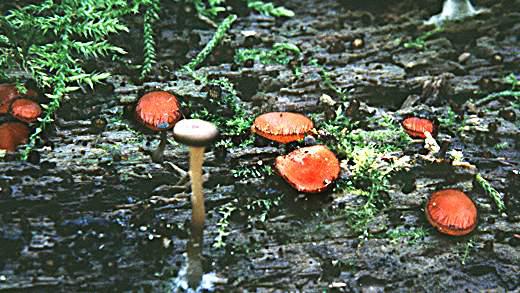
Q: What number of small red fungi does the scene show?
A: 8